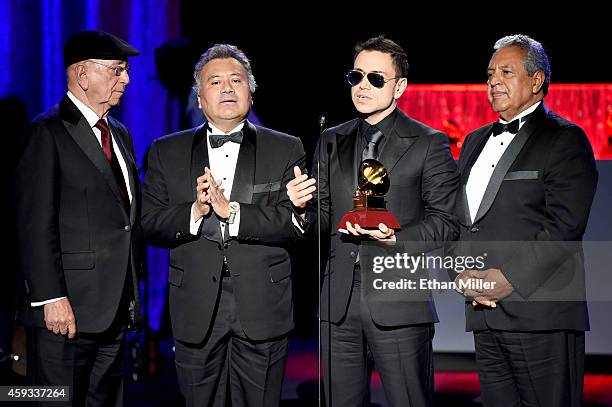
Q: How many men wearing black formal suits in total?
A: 4